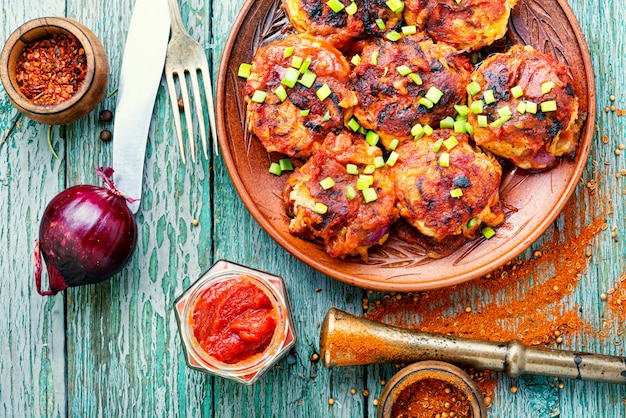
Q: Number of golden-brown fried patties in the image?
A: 7